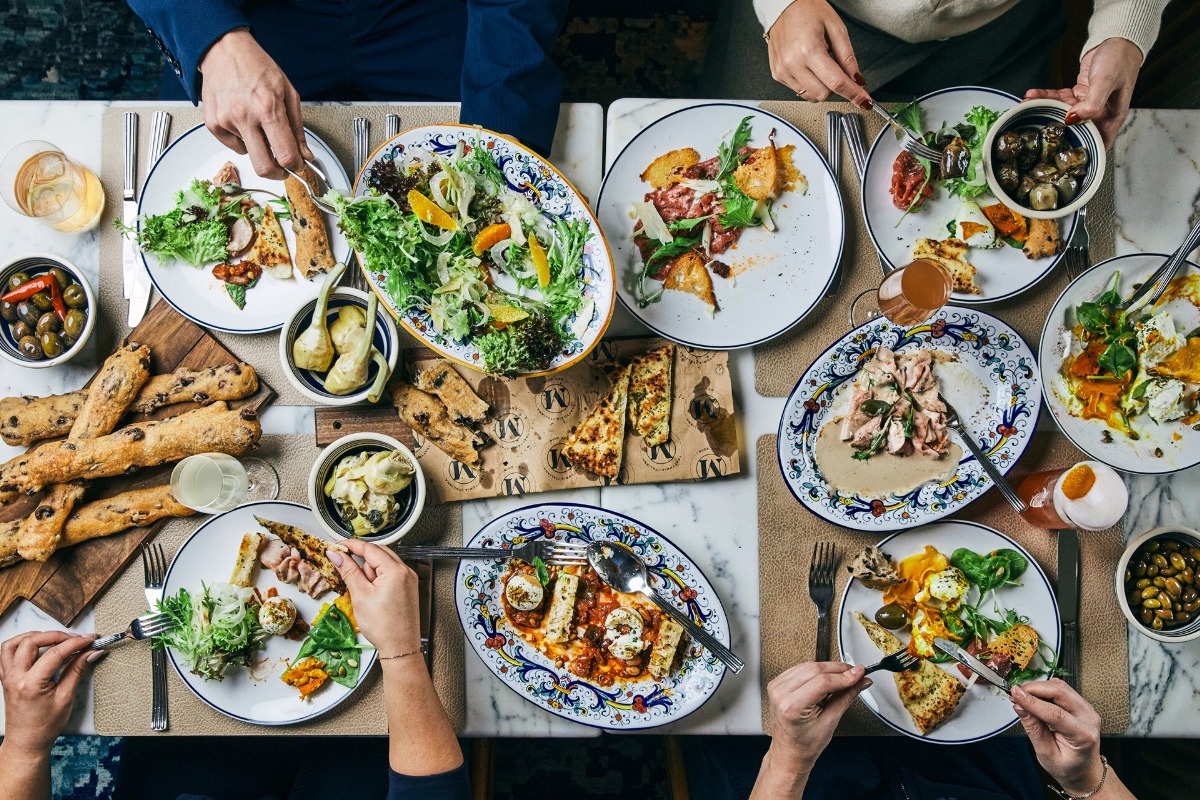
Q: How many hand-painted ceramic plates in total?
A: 3